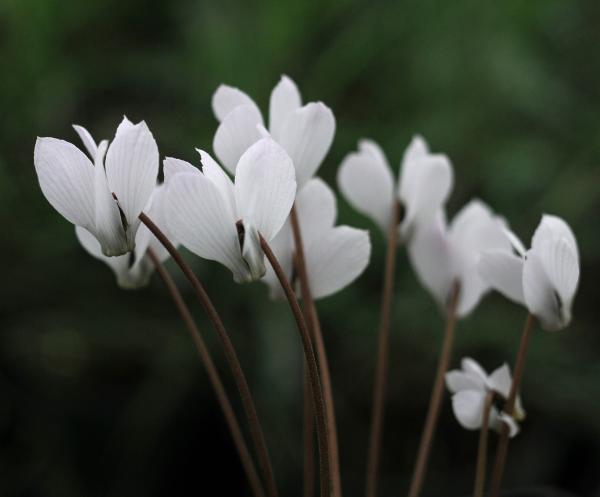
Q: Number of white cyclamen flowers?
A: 9